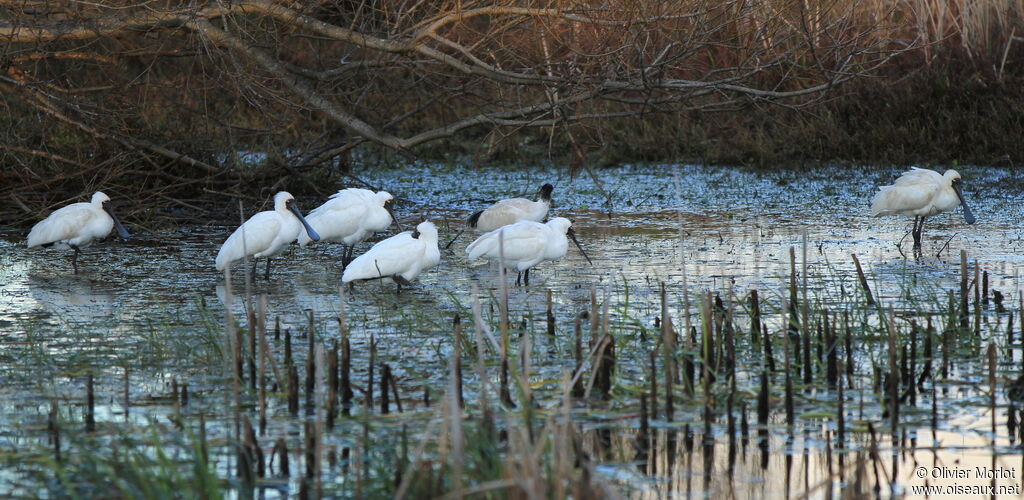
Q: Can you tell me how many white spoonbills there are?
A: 6